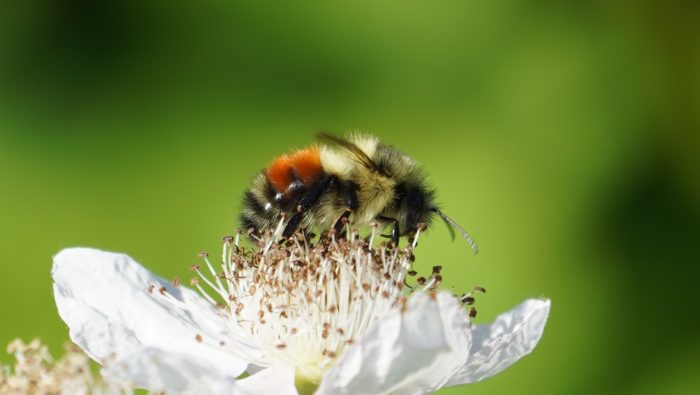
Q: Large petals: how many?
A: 4